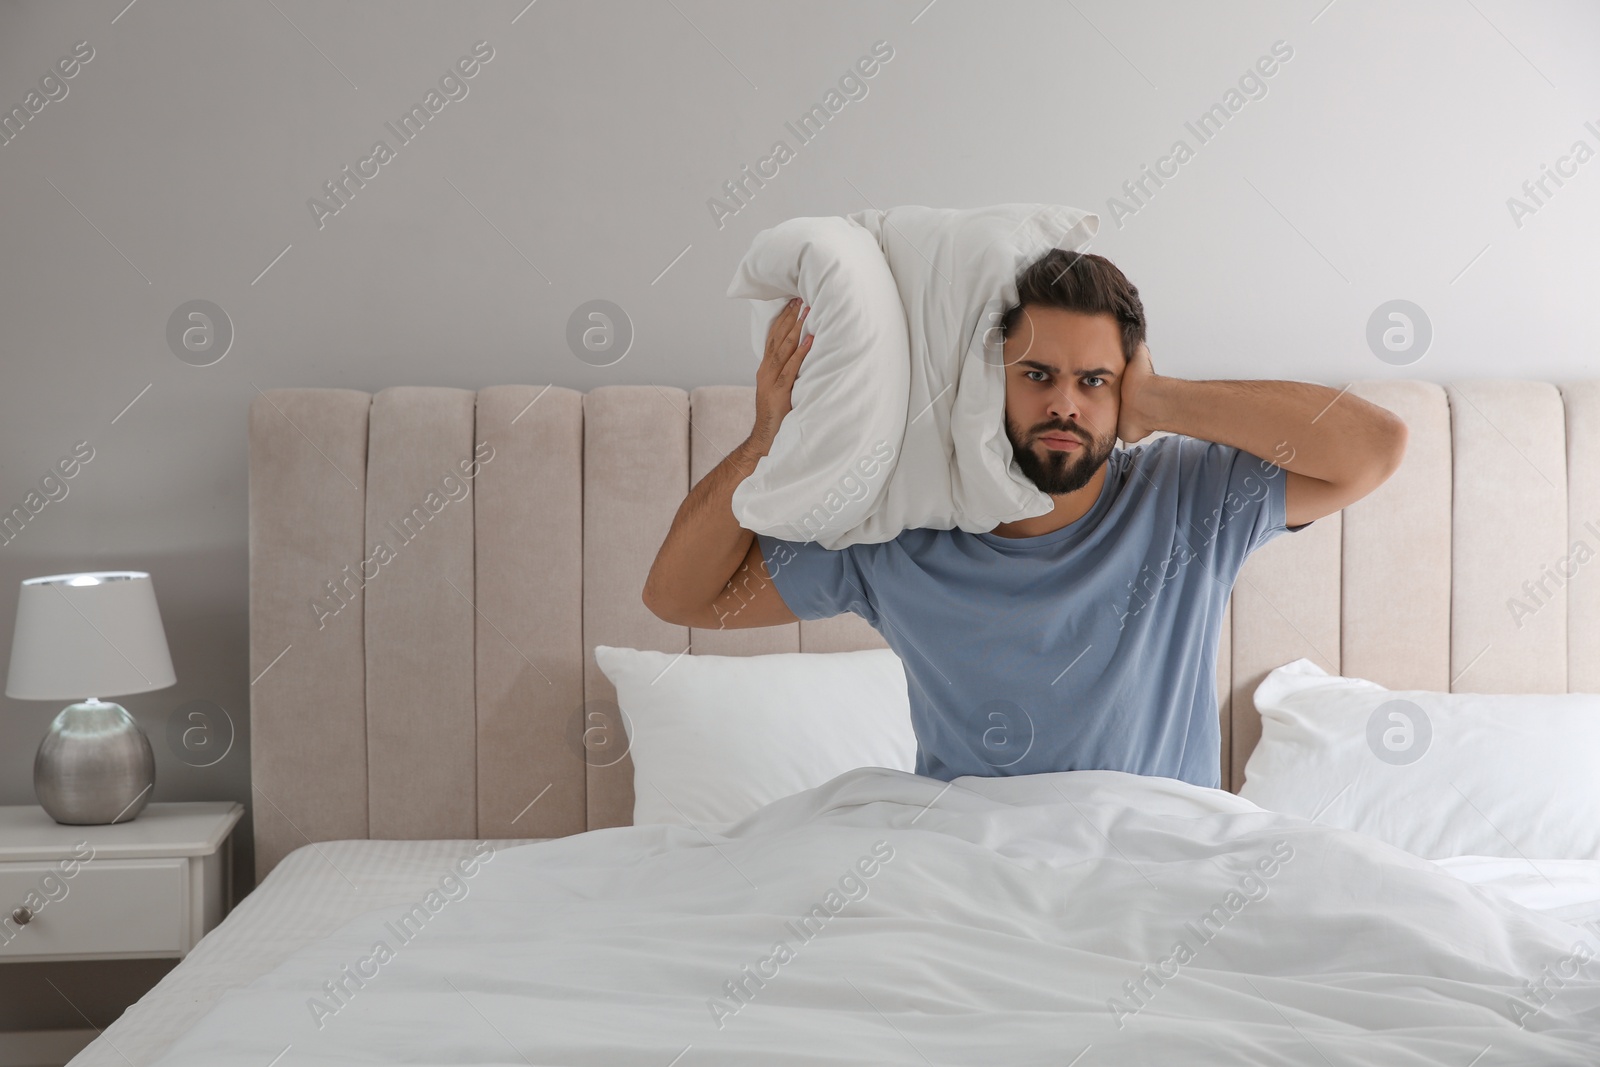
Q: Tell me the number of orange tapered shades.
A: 0